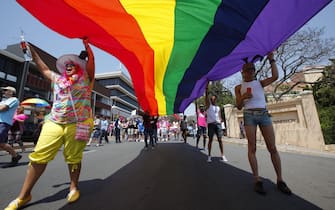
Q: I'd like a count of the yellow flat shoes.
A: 2